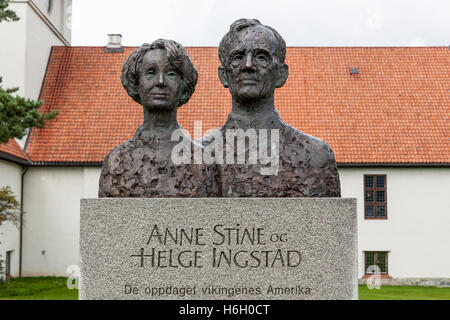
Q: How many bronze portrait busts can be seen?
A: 2